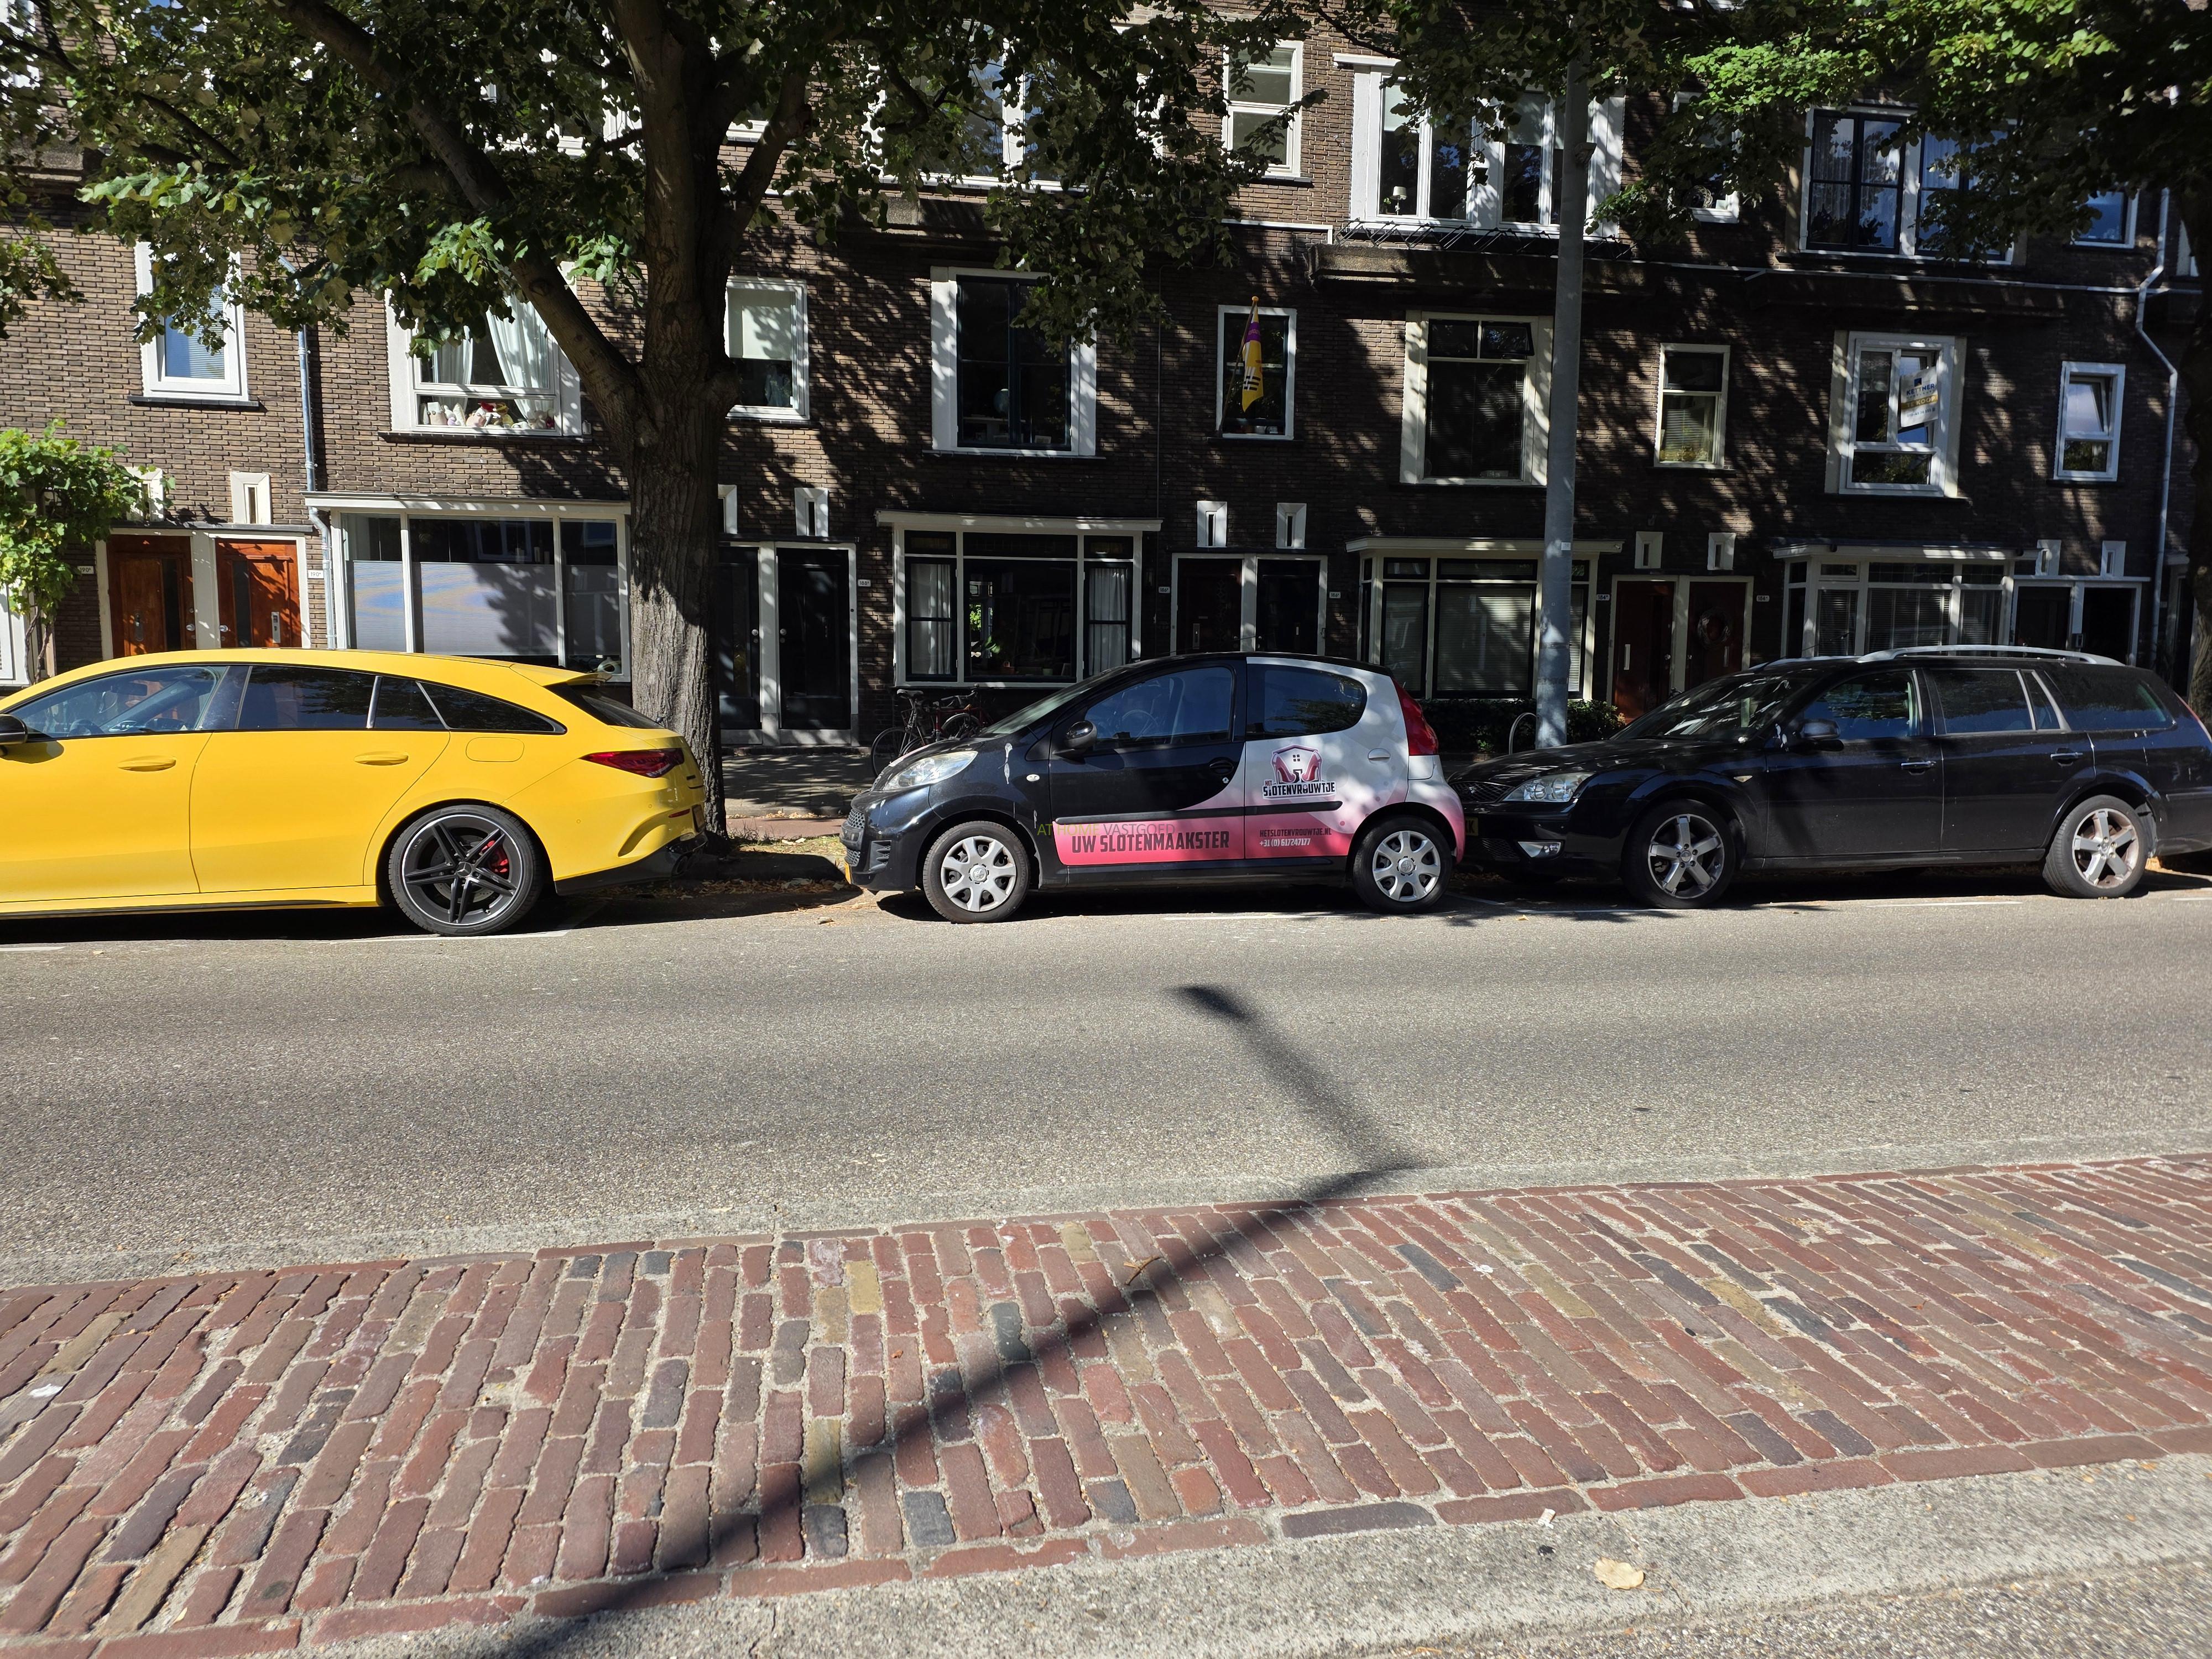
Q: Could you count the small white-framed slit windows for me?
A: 10